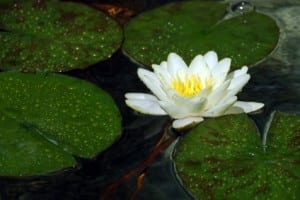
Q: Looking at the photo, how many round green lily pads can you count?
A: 4